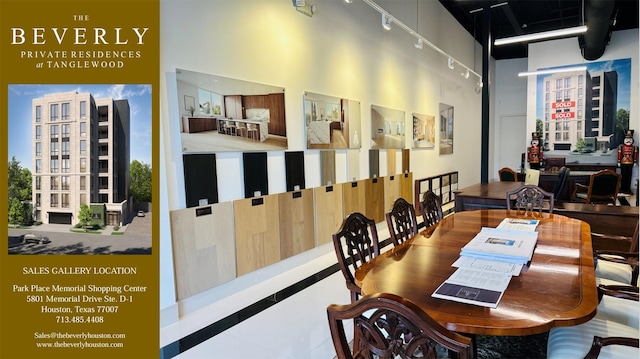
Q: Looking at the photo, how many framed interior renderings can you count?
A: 5